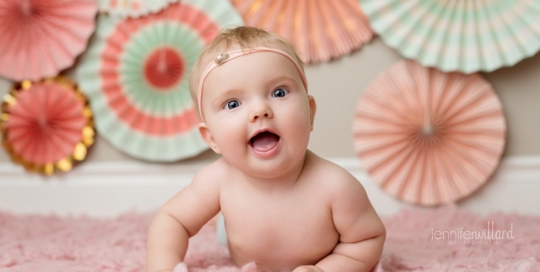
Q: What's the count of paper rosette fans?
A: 7